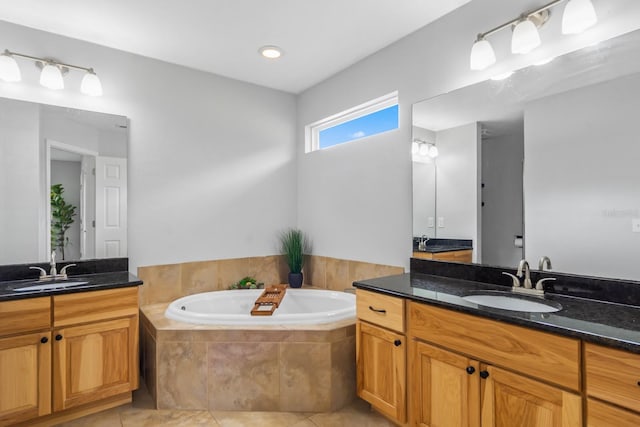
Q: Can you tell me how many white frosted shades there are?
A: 6